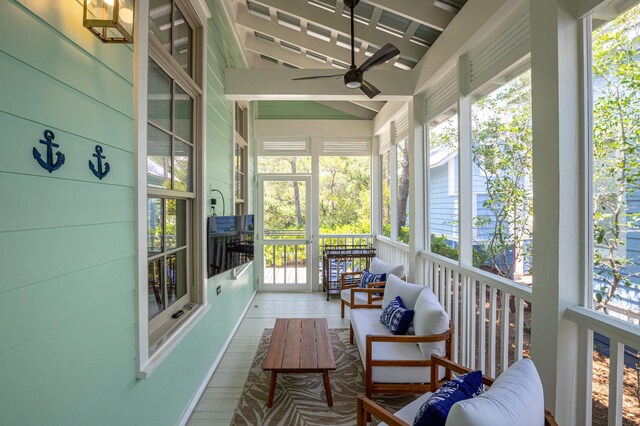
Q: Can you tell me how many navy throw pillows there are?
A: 3